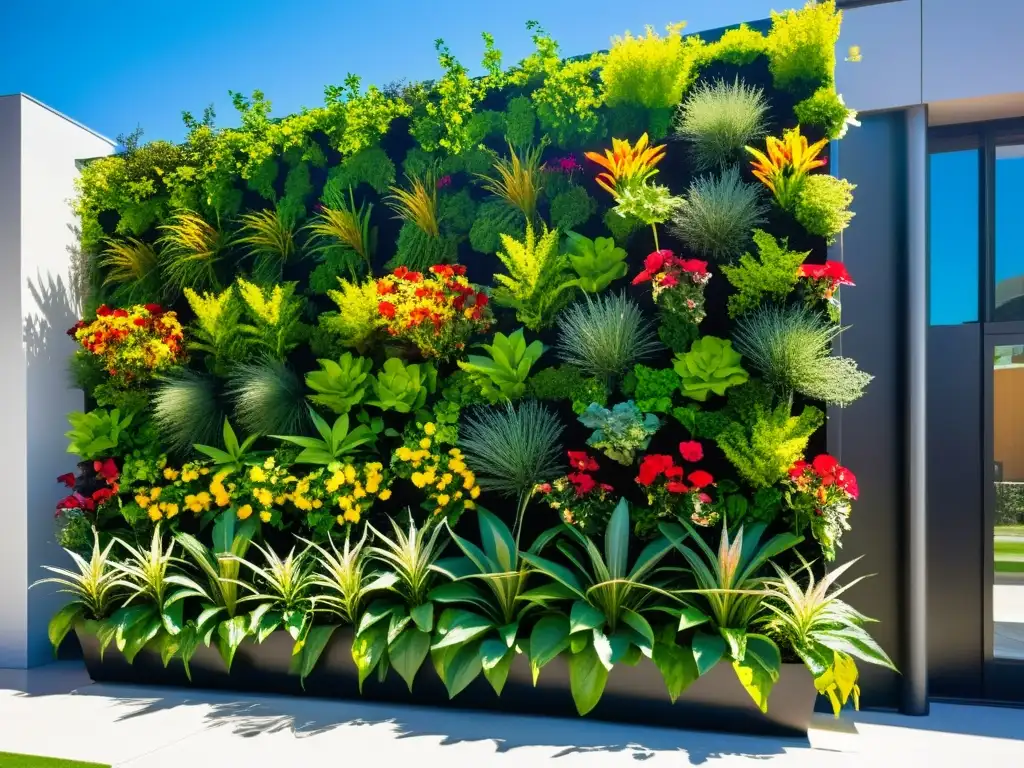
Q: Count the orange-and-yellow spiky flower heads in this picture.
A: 2